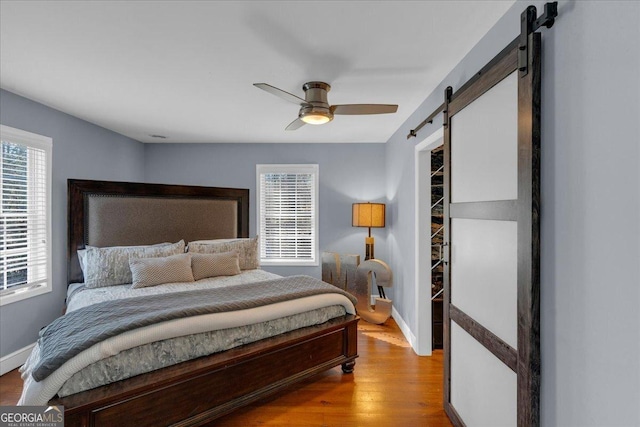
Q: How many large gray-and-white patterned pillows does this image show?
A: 2